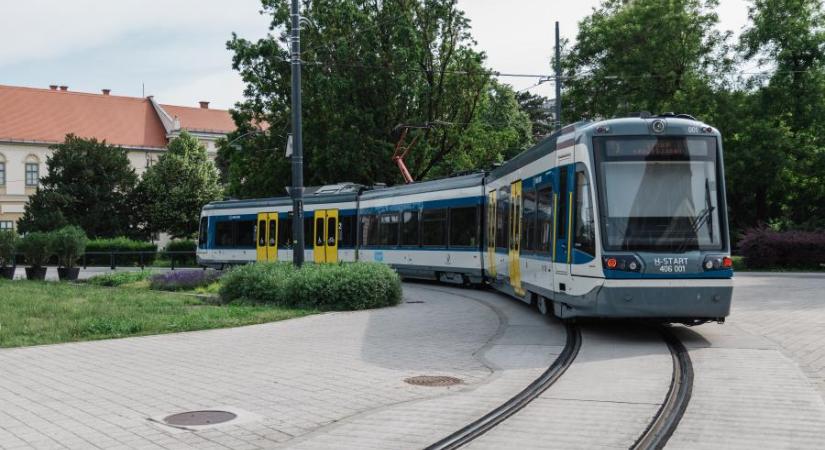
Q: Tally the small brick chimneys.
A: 4